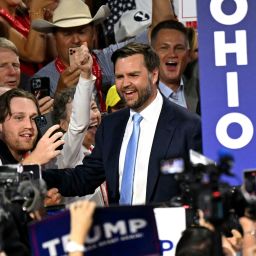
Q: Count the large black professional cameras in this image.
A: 2